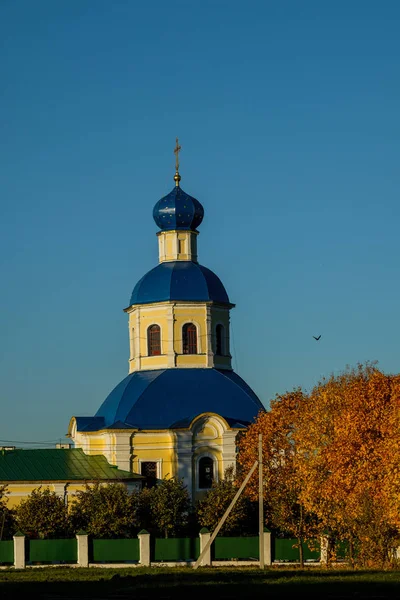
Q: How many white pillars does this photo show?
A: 6